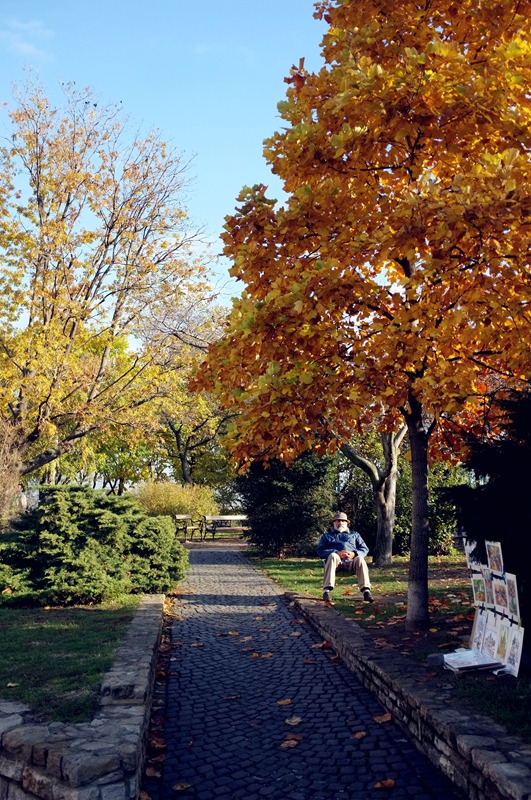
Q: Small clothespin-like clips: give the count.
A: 9